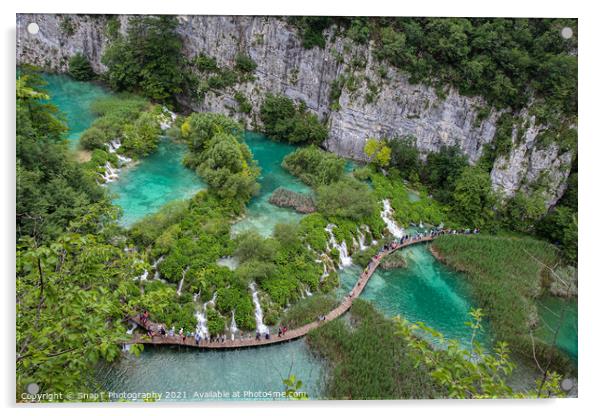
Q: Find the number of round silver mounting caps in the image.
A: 4